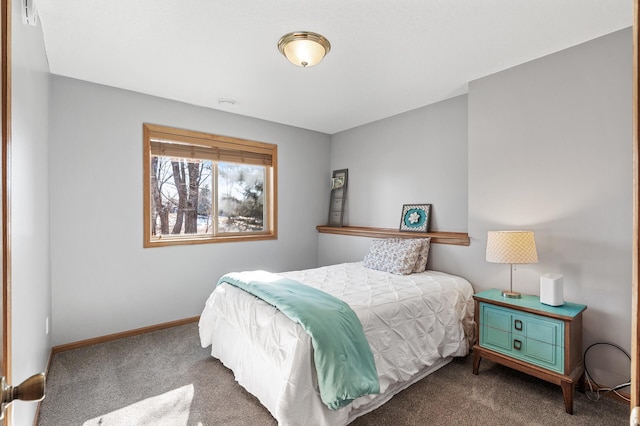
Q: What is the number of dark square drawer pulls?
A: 2